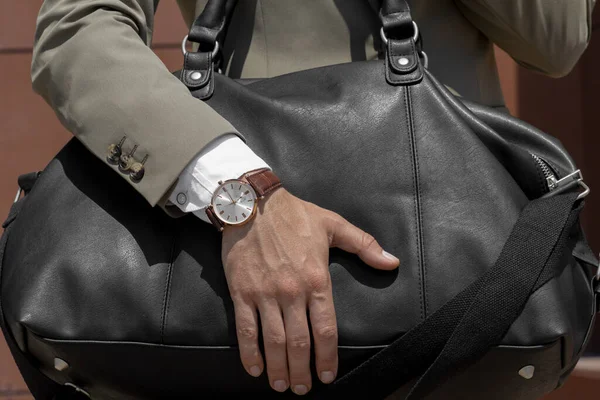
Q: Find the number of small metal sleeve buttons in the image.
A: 3